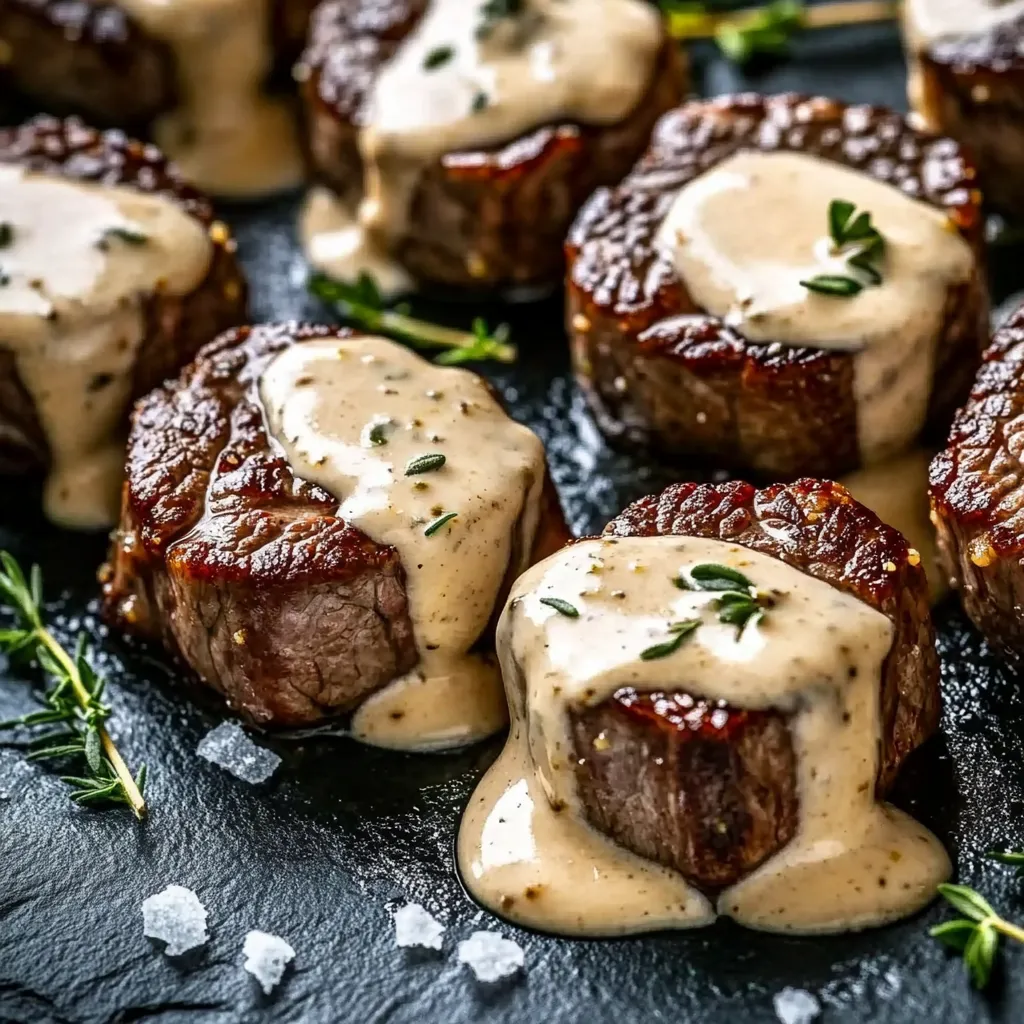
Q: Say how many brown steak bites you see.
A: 8